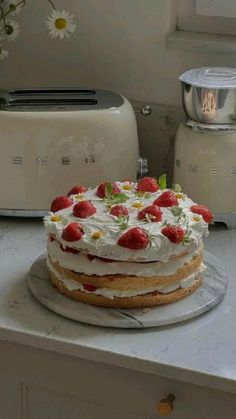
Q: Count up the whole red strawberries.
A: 12